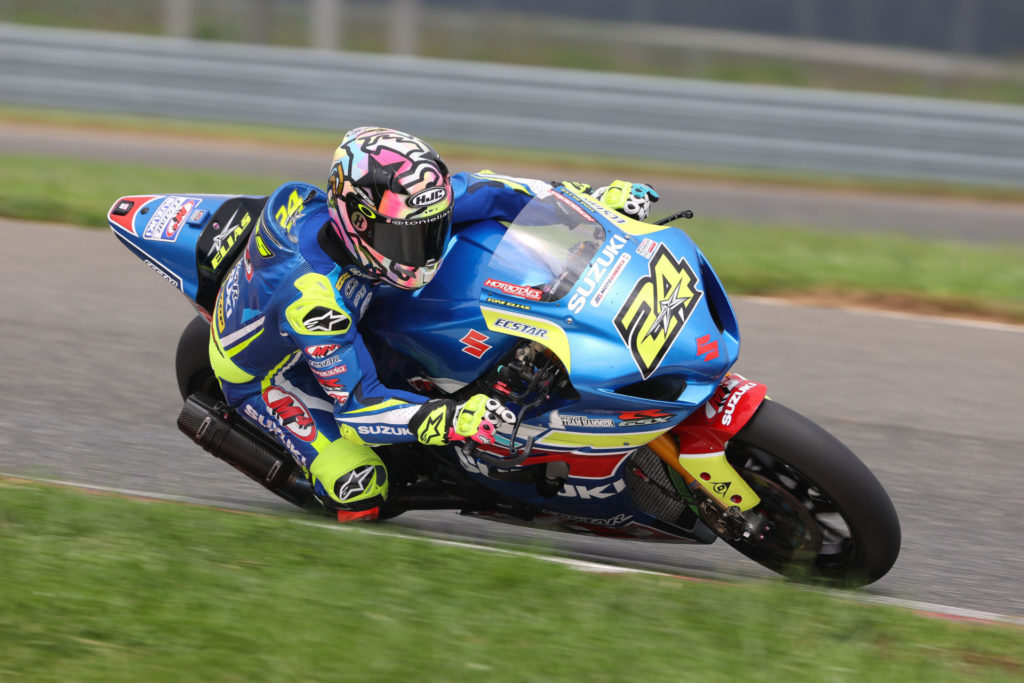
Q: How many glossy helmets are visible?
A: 1